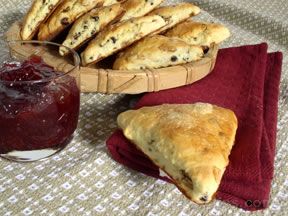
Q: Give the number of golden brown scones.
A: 10